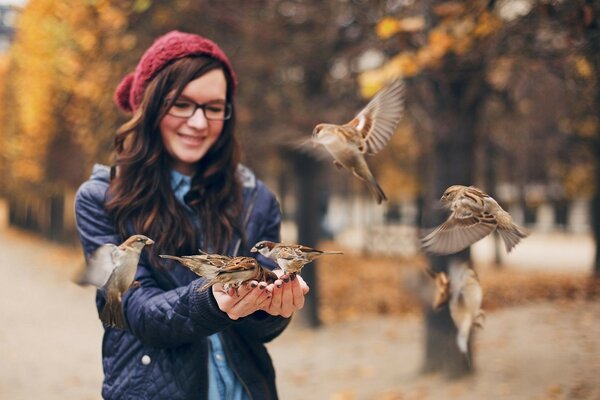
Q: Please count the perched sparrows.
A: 3